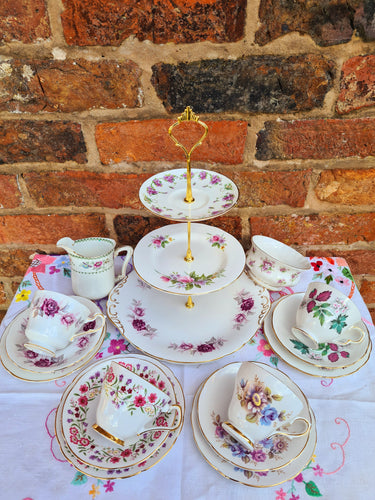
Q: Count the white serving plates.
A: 3